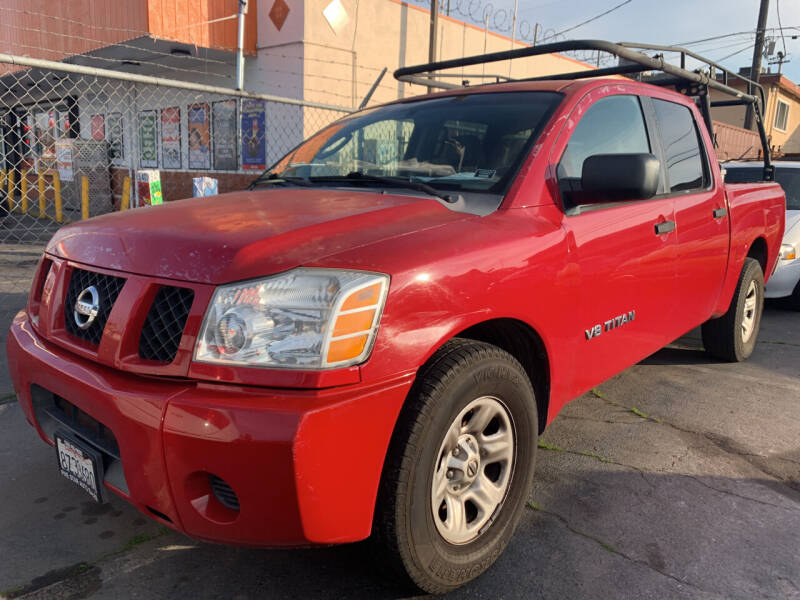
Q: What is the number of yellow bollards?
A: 7